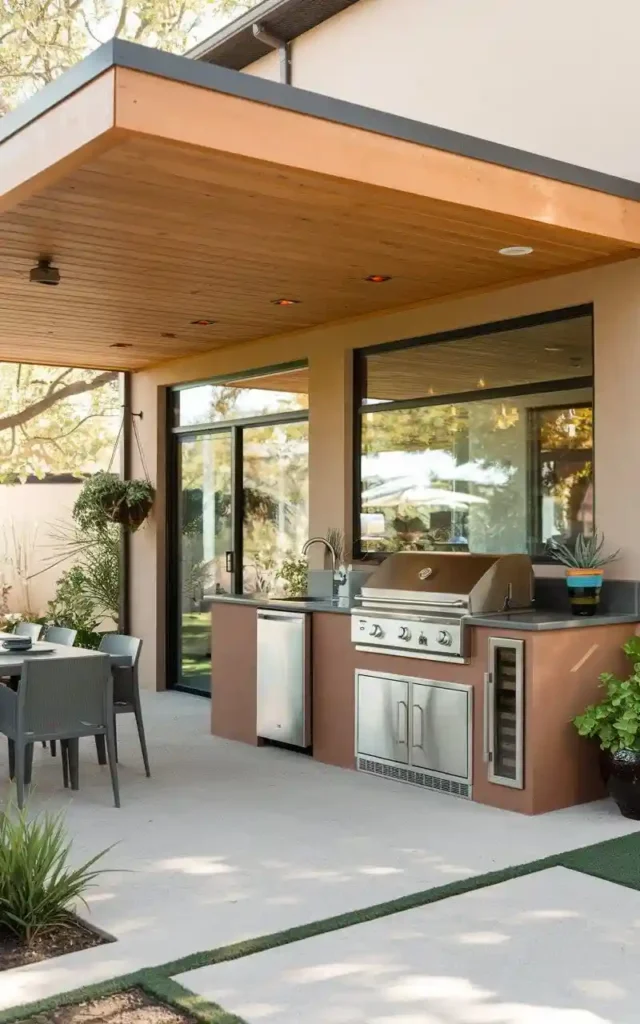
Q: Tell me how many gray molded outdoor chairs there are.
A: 4